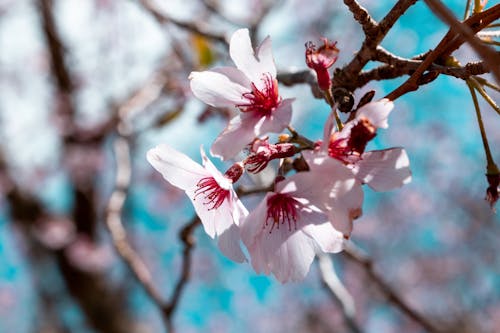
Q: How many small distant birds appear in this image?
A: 0